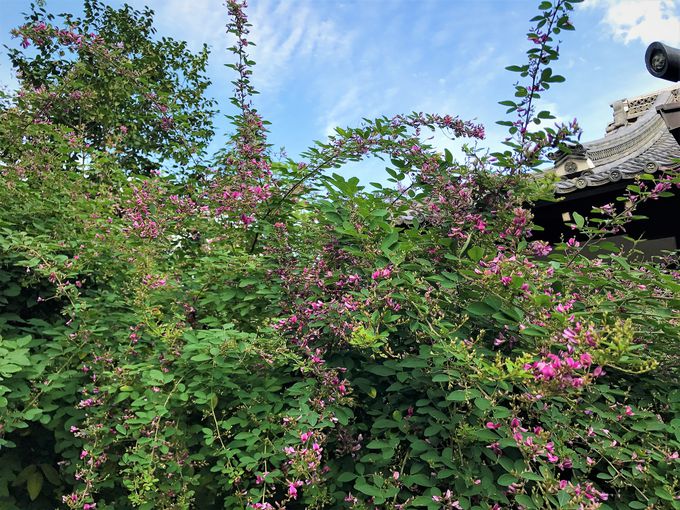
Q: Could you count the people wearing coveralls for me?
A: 0